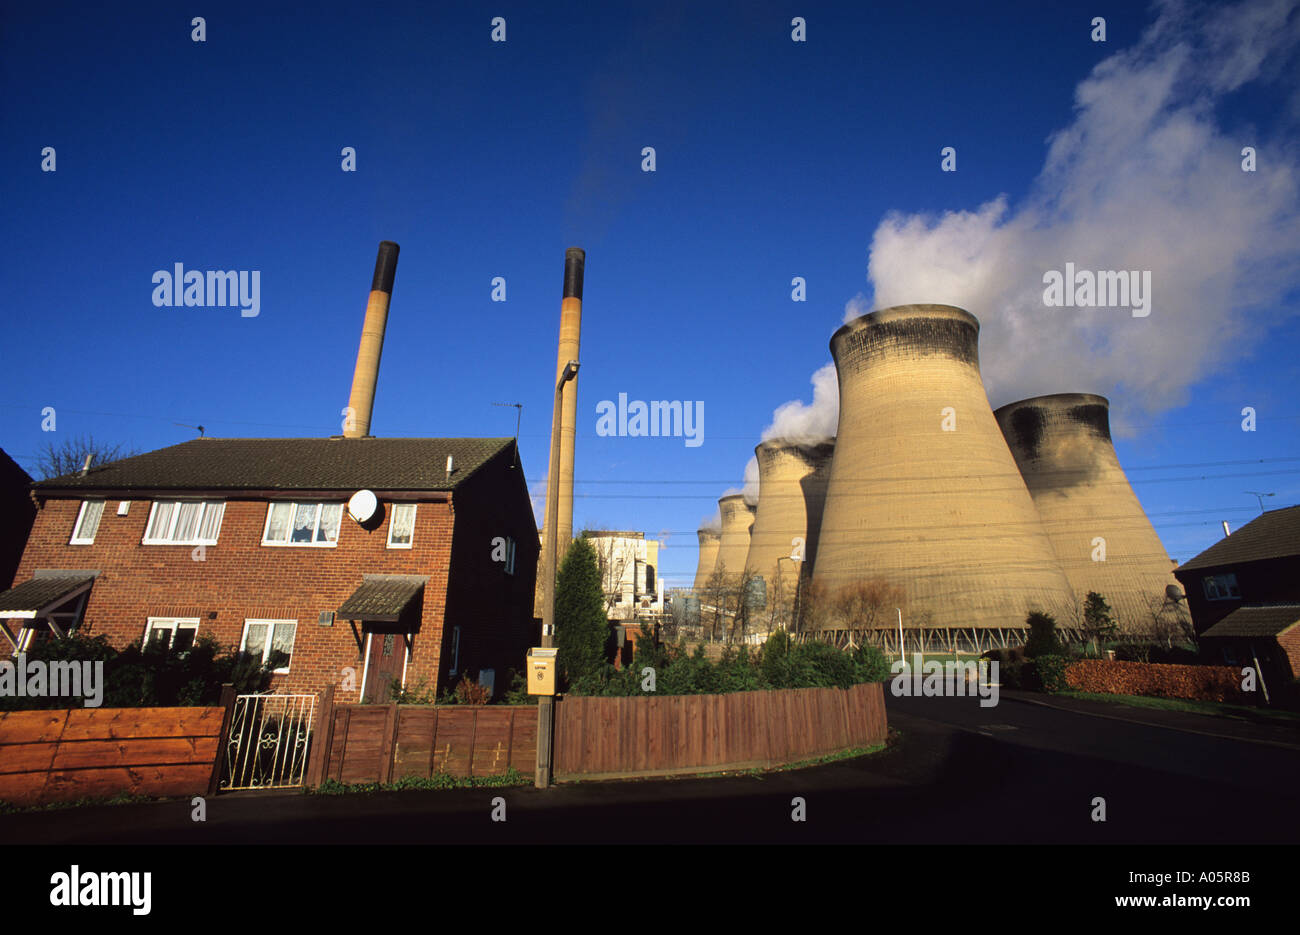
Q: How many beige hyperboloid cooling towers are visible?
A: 5